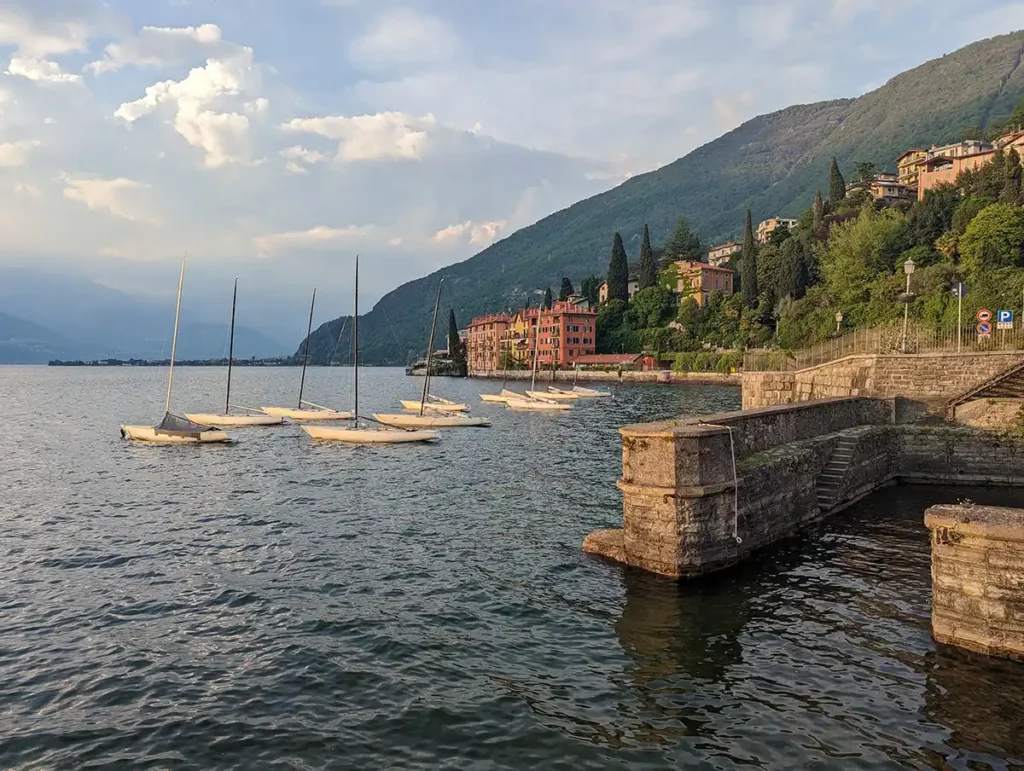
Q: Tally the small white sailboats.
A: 10